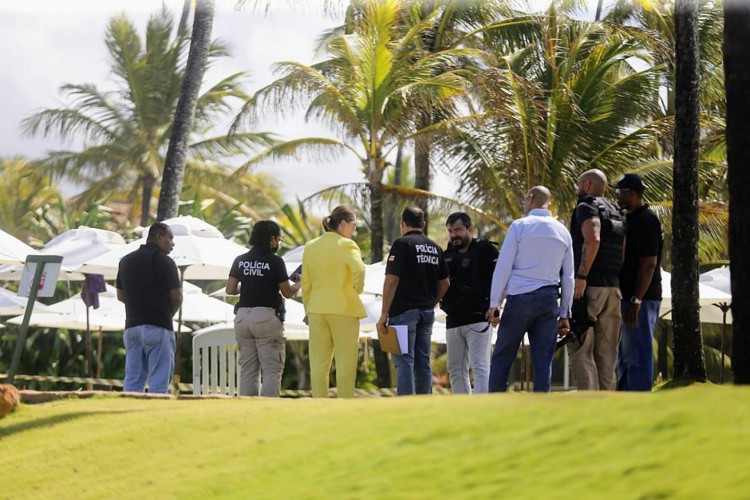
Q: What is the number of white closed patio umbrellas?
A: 0